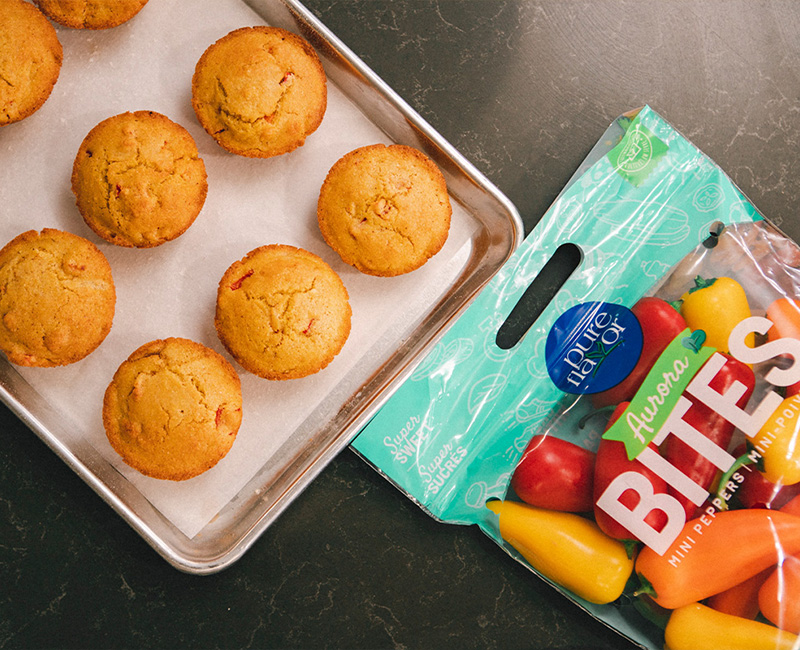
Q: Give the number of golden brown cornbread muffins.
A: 8